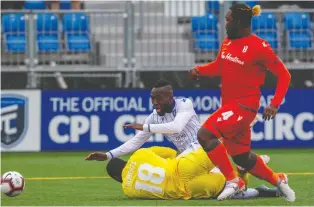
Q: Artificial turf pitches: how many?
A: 1